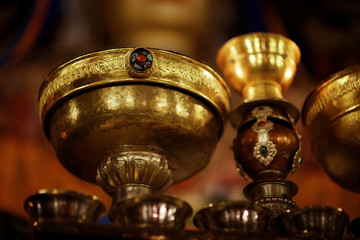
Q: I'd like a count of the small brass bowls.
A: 4